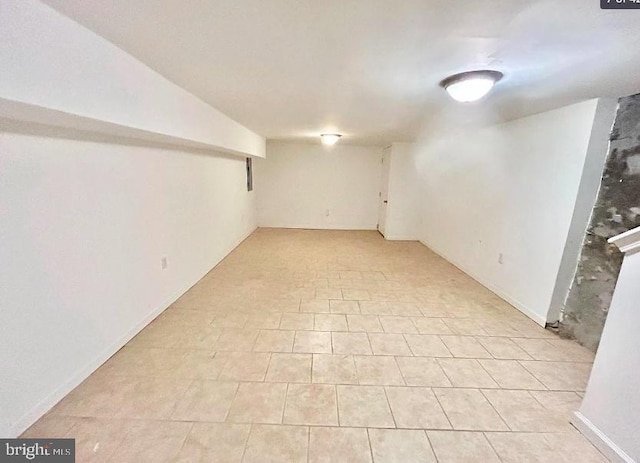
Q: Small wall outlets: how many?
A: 3